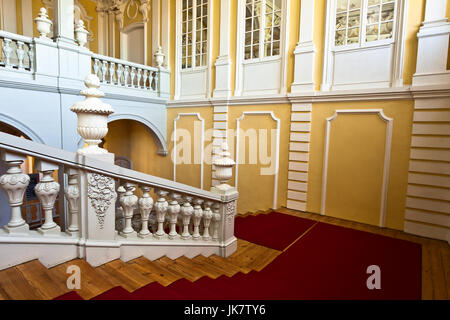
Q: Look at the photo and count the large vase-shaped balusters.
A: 11